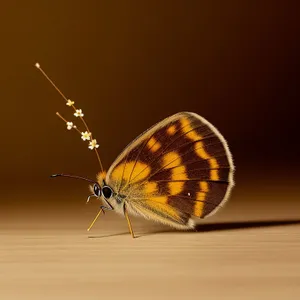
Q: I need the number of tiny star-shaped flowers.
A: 5